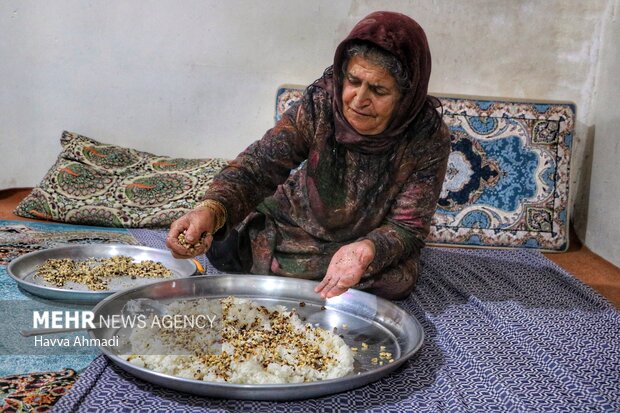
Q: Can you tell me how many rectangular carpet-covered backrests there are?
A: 1